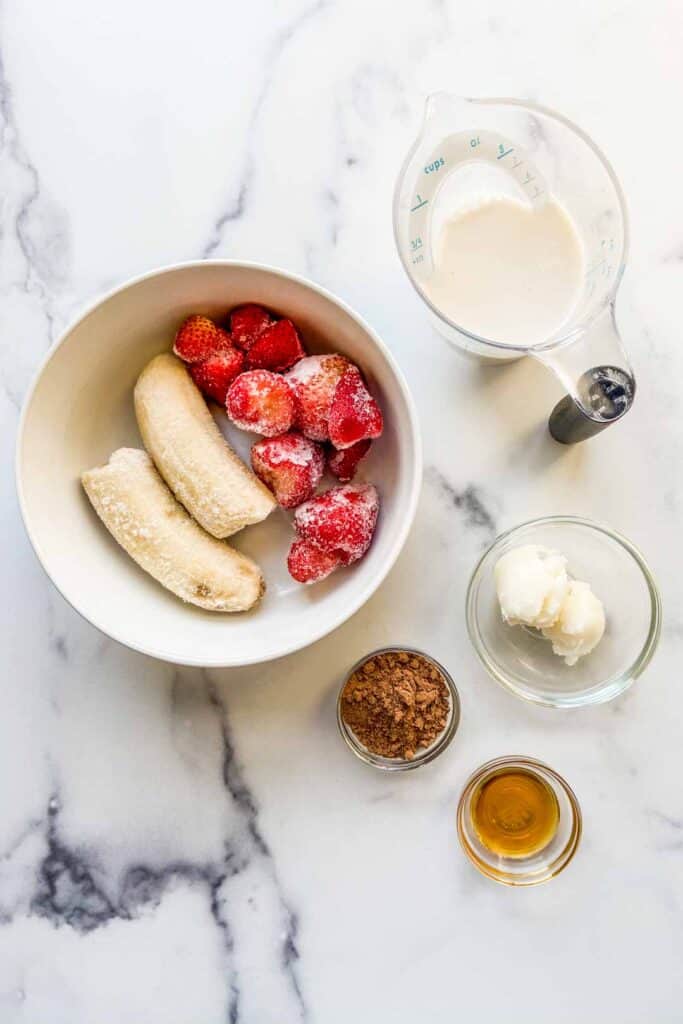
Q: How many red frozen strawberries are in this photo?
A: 11